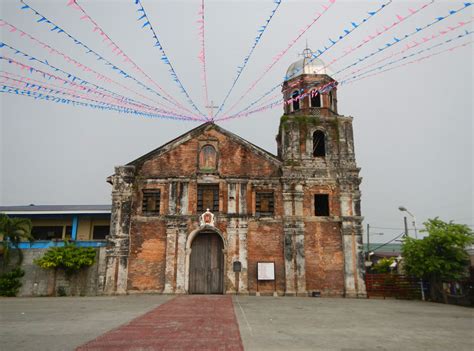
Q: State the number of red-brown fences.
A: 1